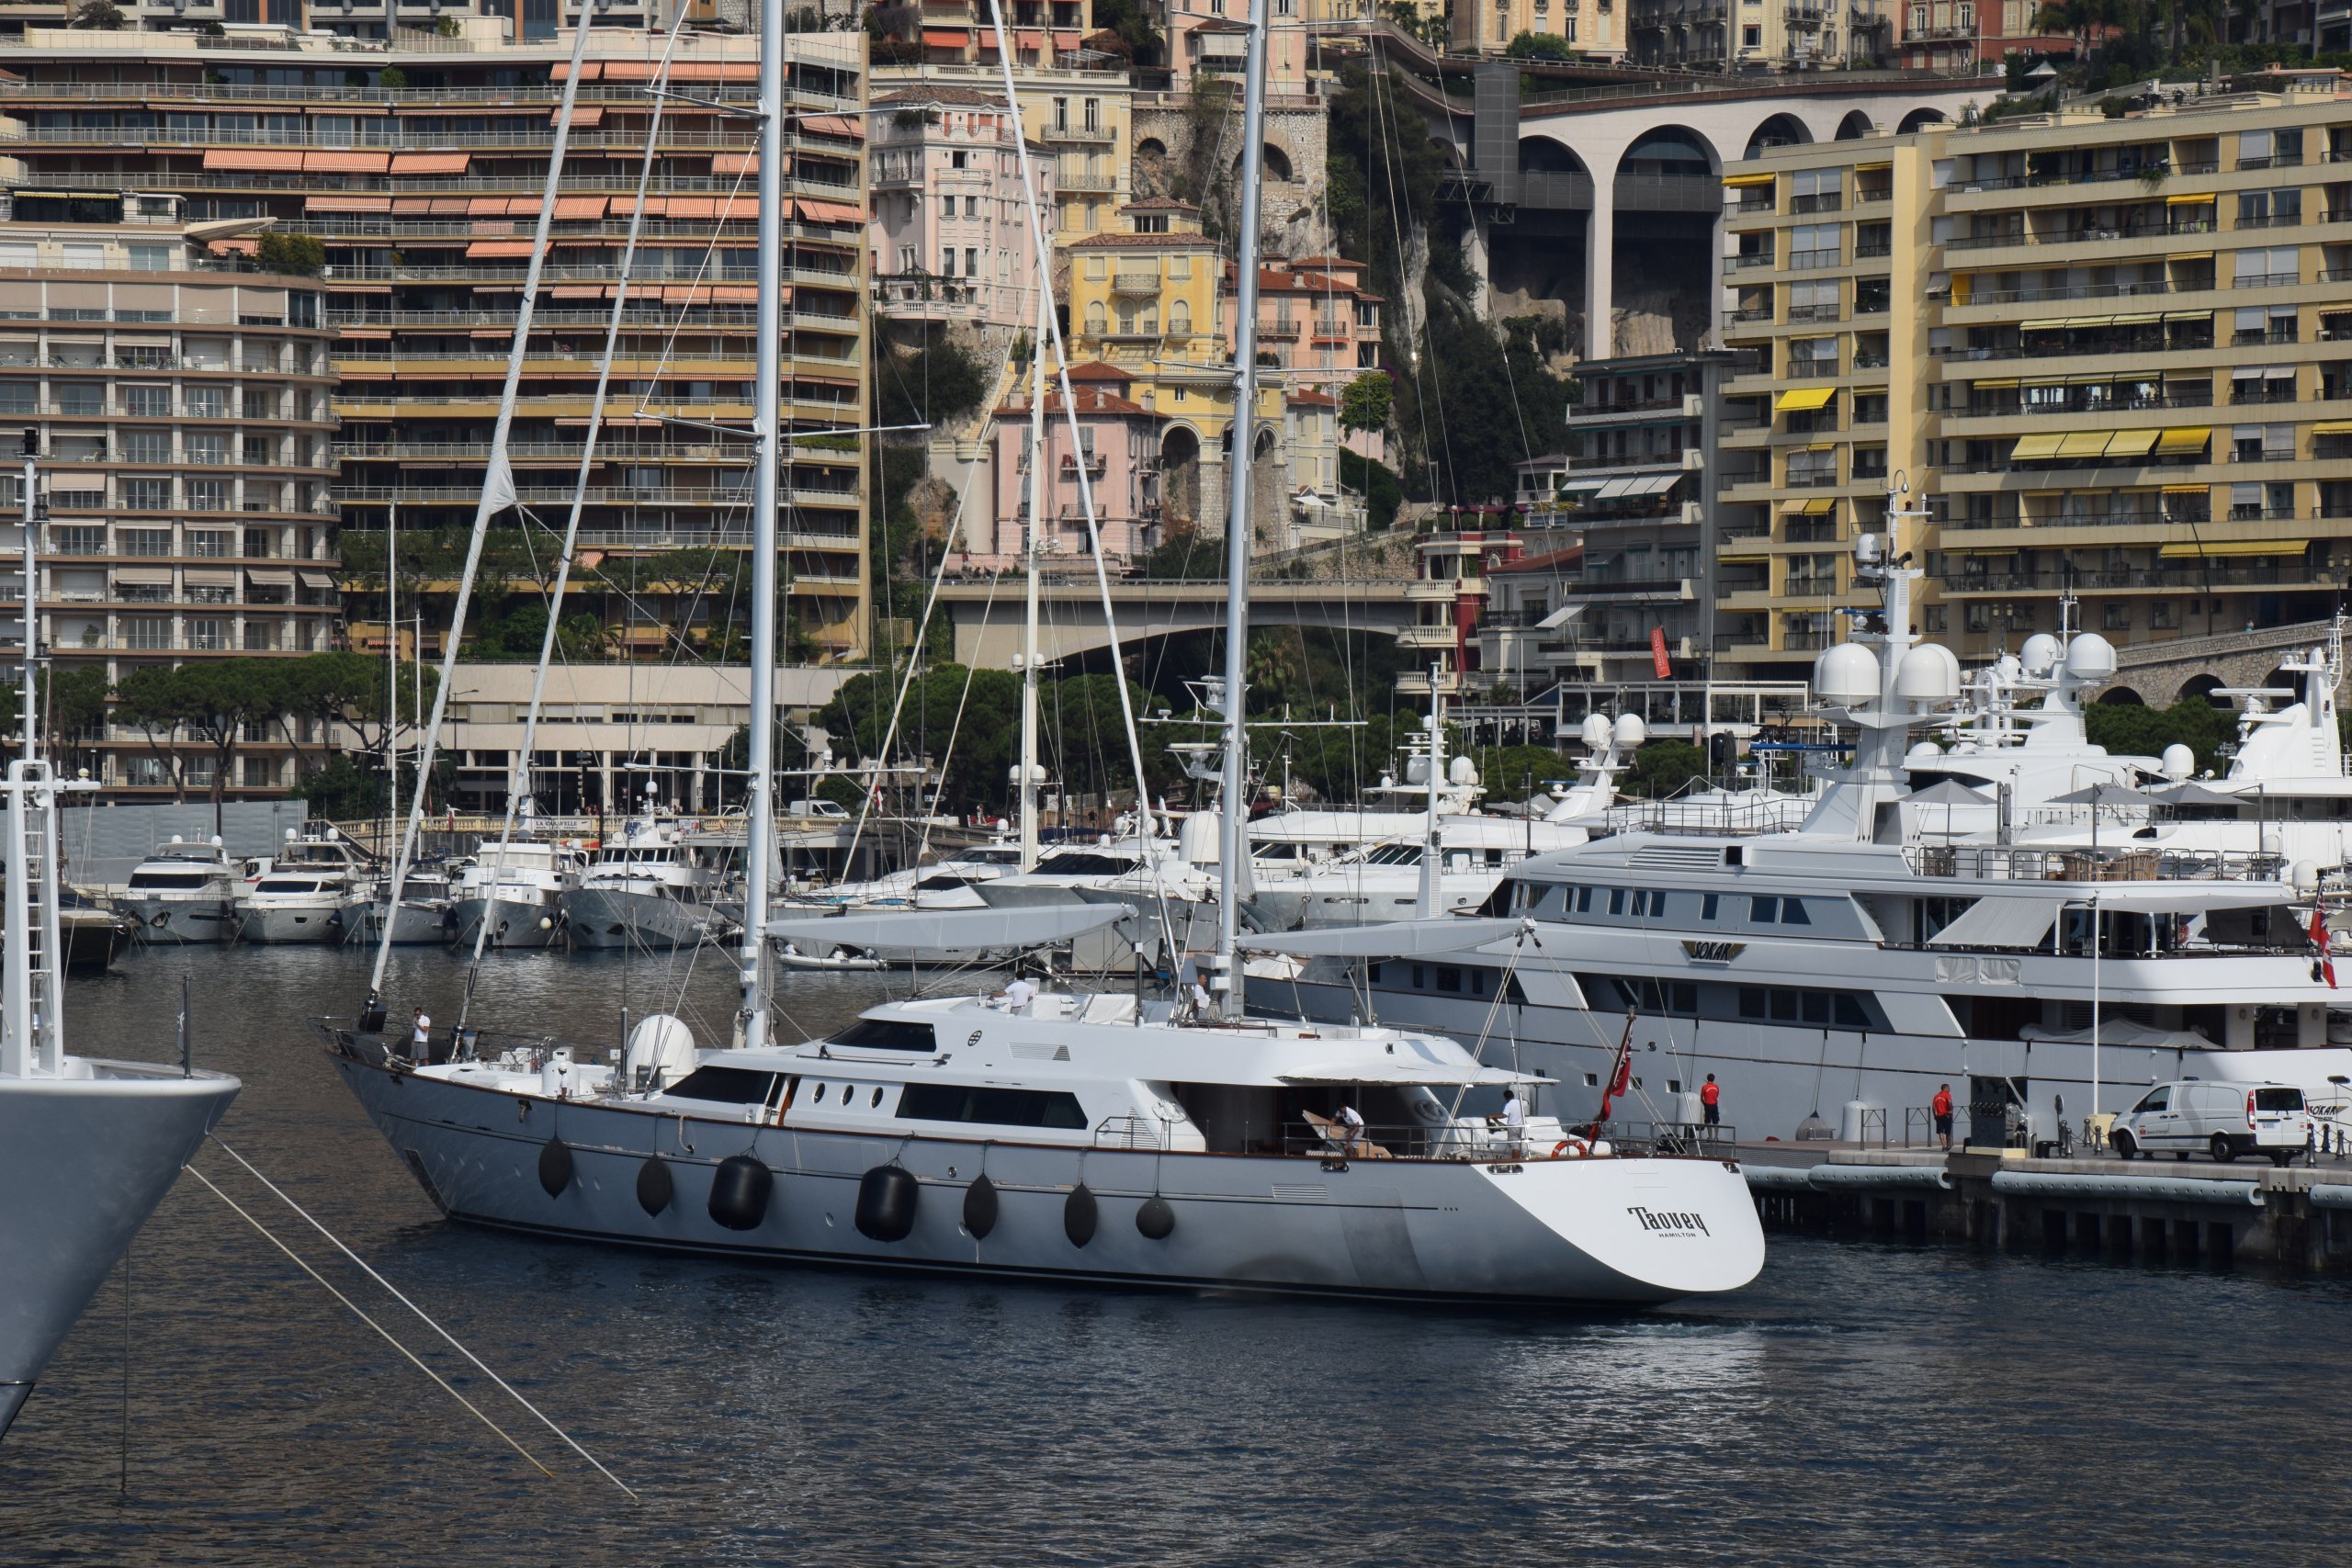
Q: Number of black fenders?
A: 7